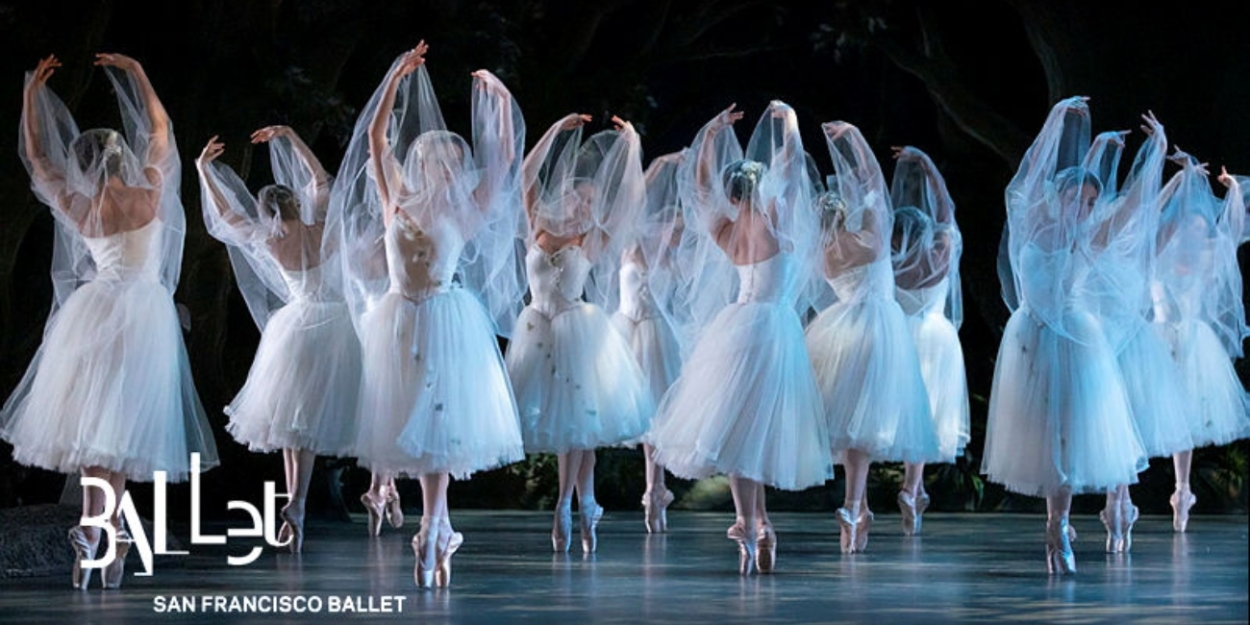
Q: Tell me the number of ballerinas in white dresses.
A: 12